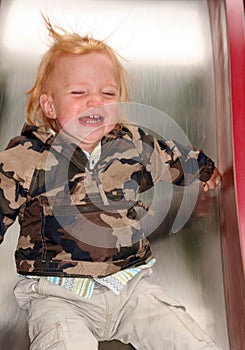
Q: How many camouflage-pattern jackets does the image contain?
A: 1